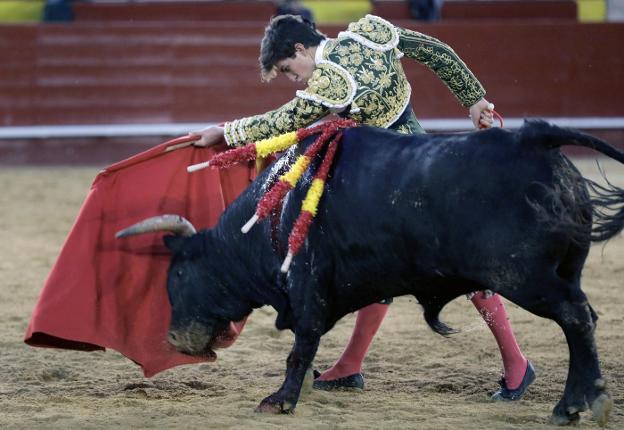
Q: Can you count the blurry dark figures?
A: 3